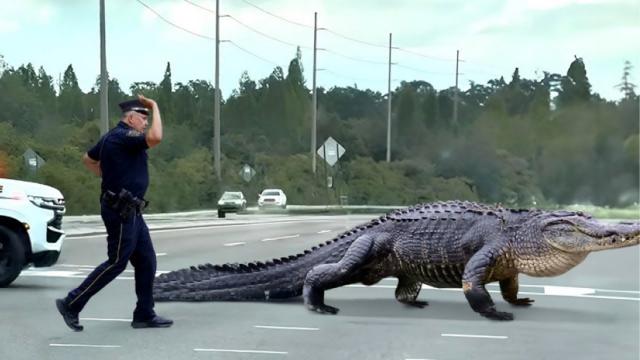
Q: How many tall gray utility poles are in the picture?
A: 5